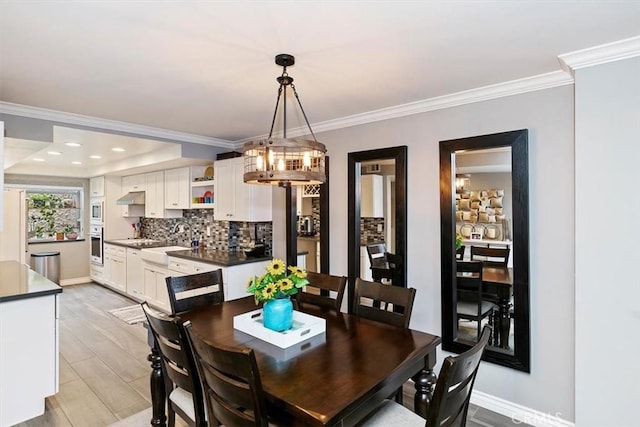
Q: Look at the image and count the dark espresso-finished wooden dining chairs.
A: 6